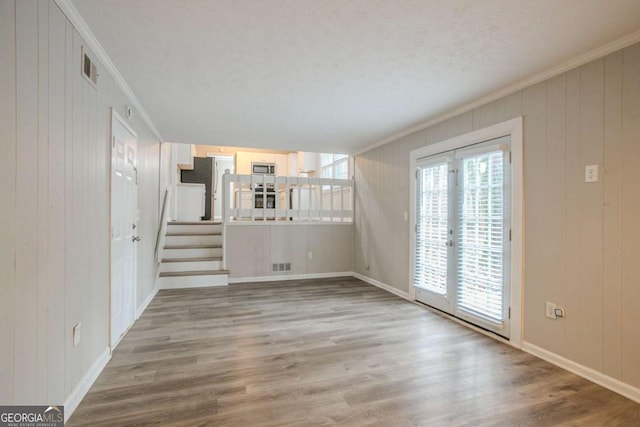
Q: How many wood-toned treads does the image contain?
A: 5